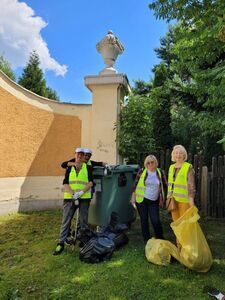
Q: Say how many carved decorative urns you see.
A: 1